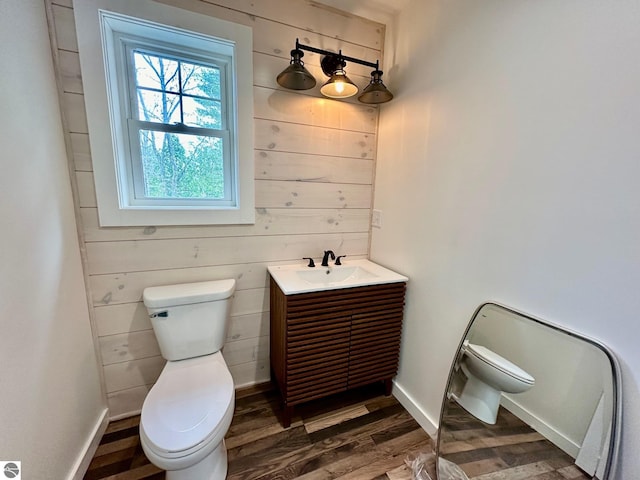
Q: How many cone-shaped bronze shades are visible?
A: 3